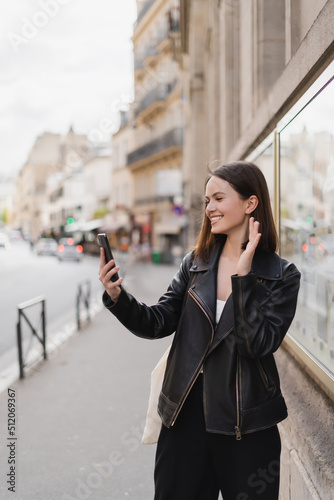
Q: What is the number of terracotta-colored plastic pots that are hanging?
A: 0